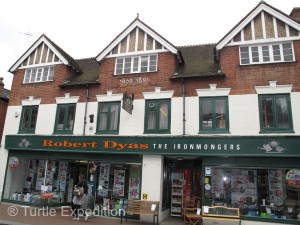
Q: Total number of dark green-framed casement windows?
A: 6